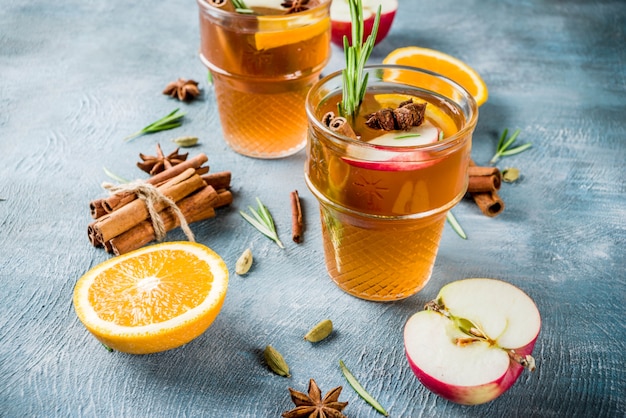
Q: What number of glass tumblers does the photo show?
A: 2